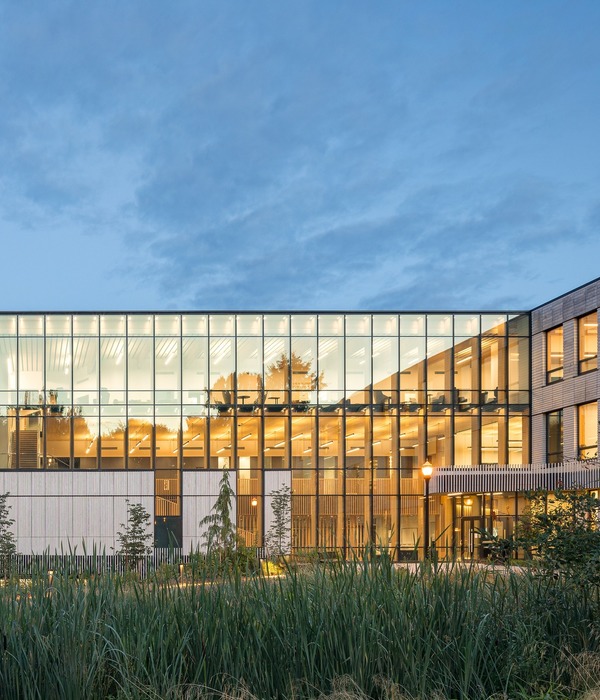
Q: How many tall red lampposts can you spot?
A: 0